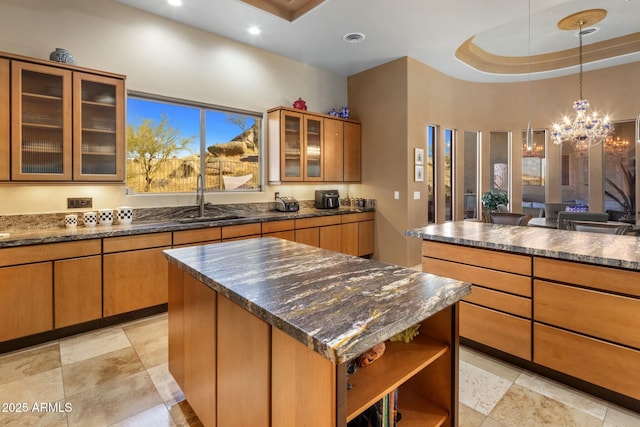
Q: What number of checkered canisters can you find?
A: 4